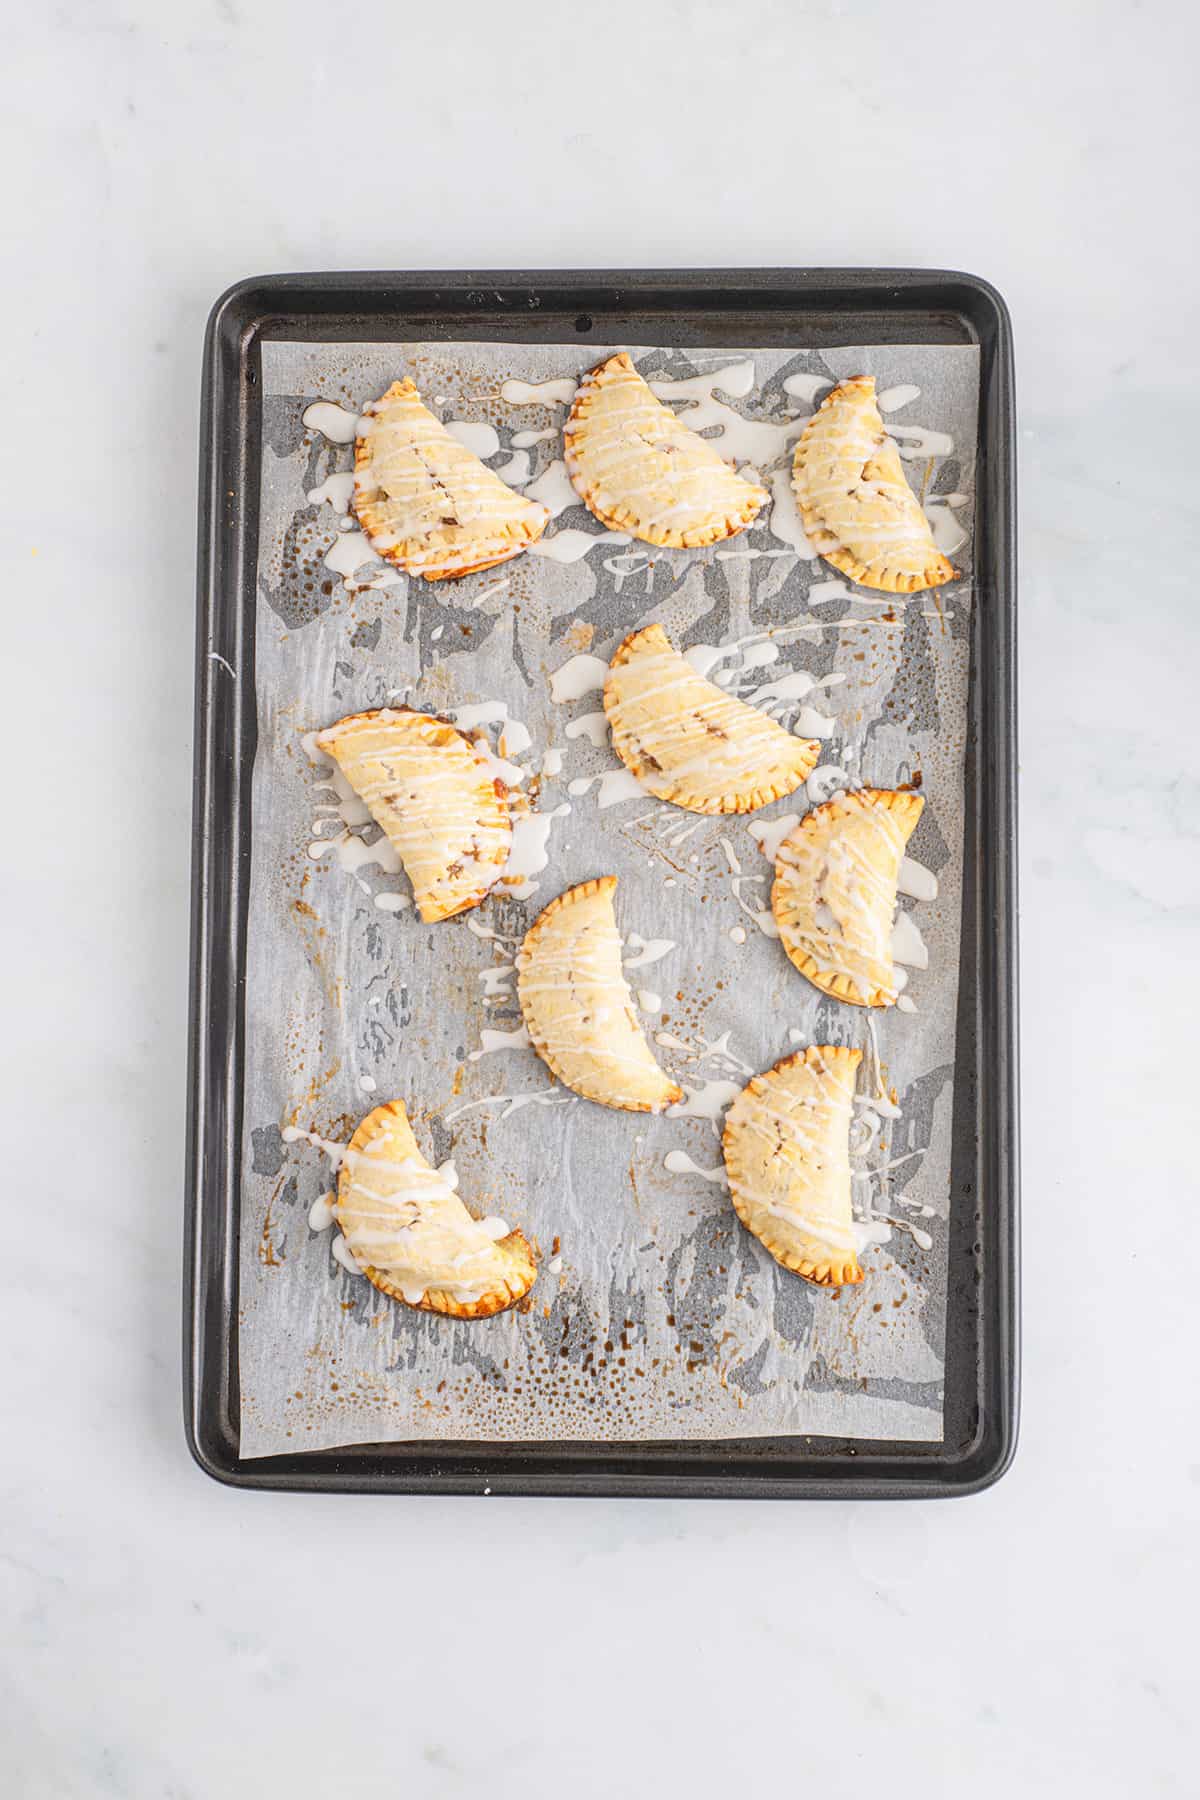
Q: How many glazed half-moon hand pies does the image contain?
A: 9